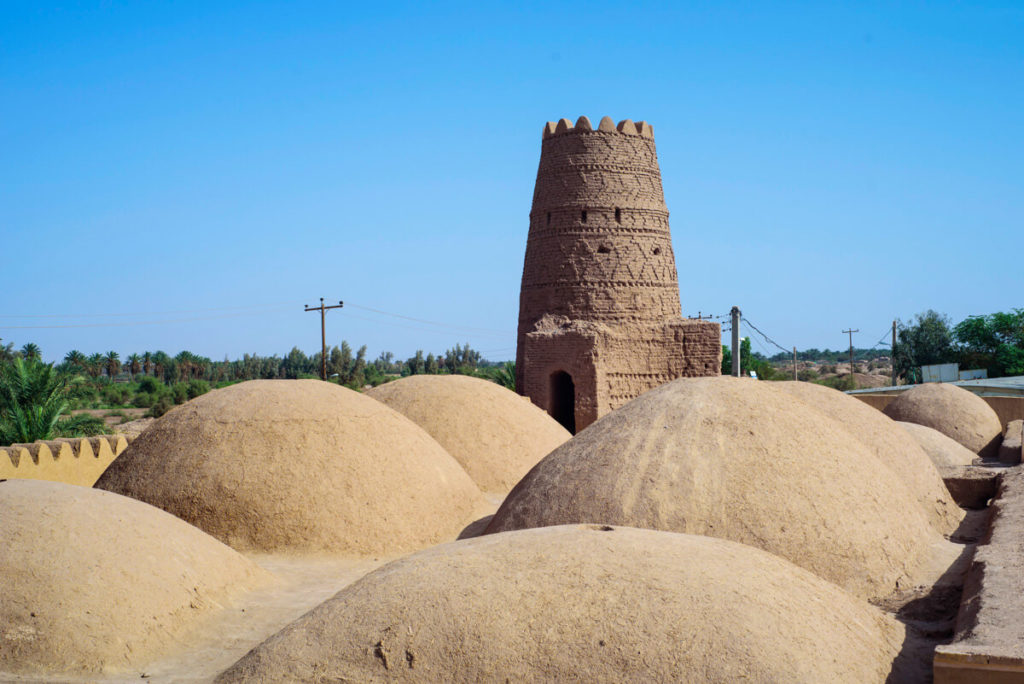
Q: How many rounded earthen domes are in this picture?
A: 8